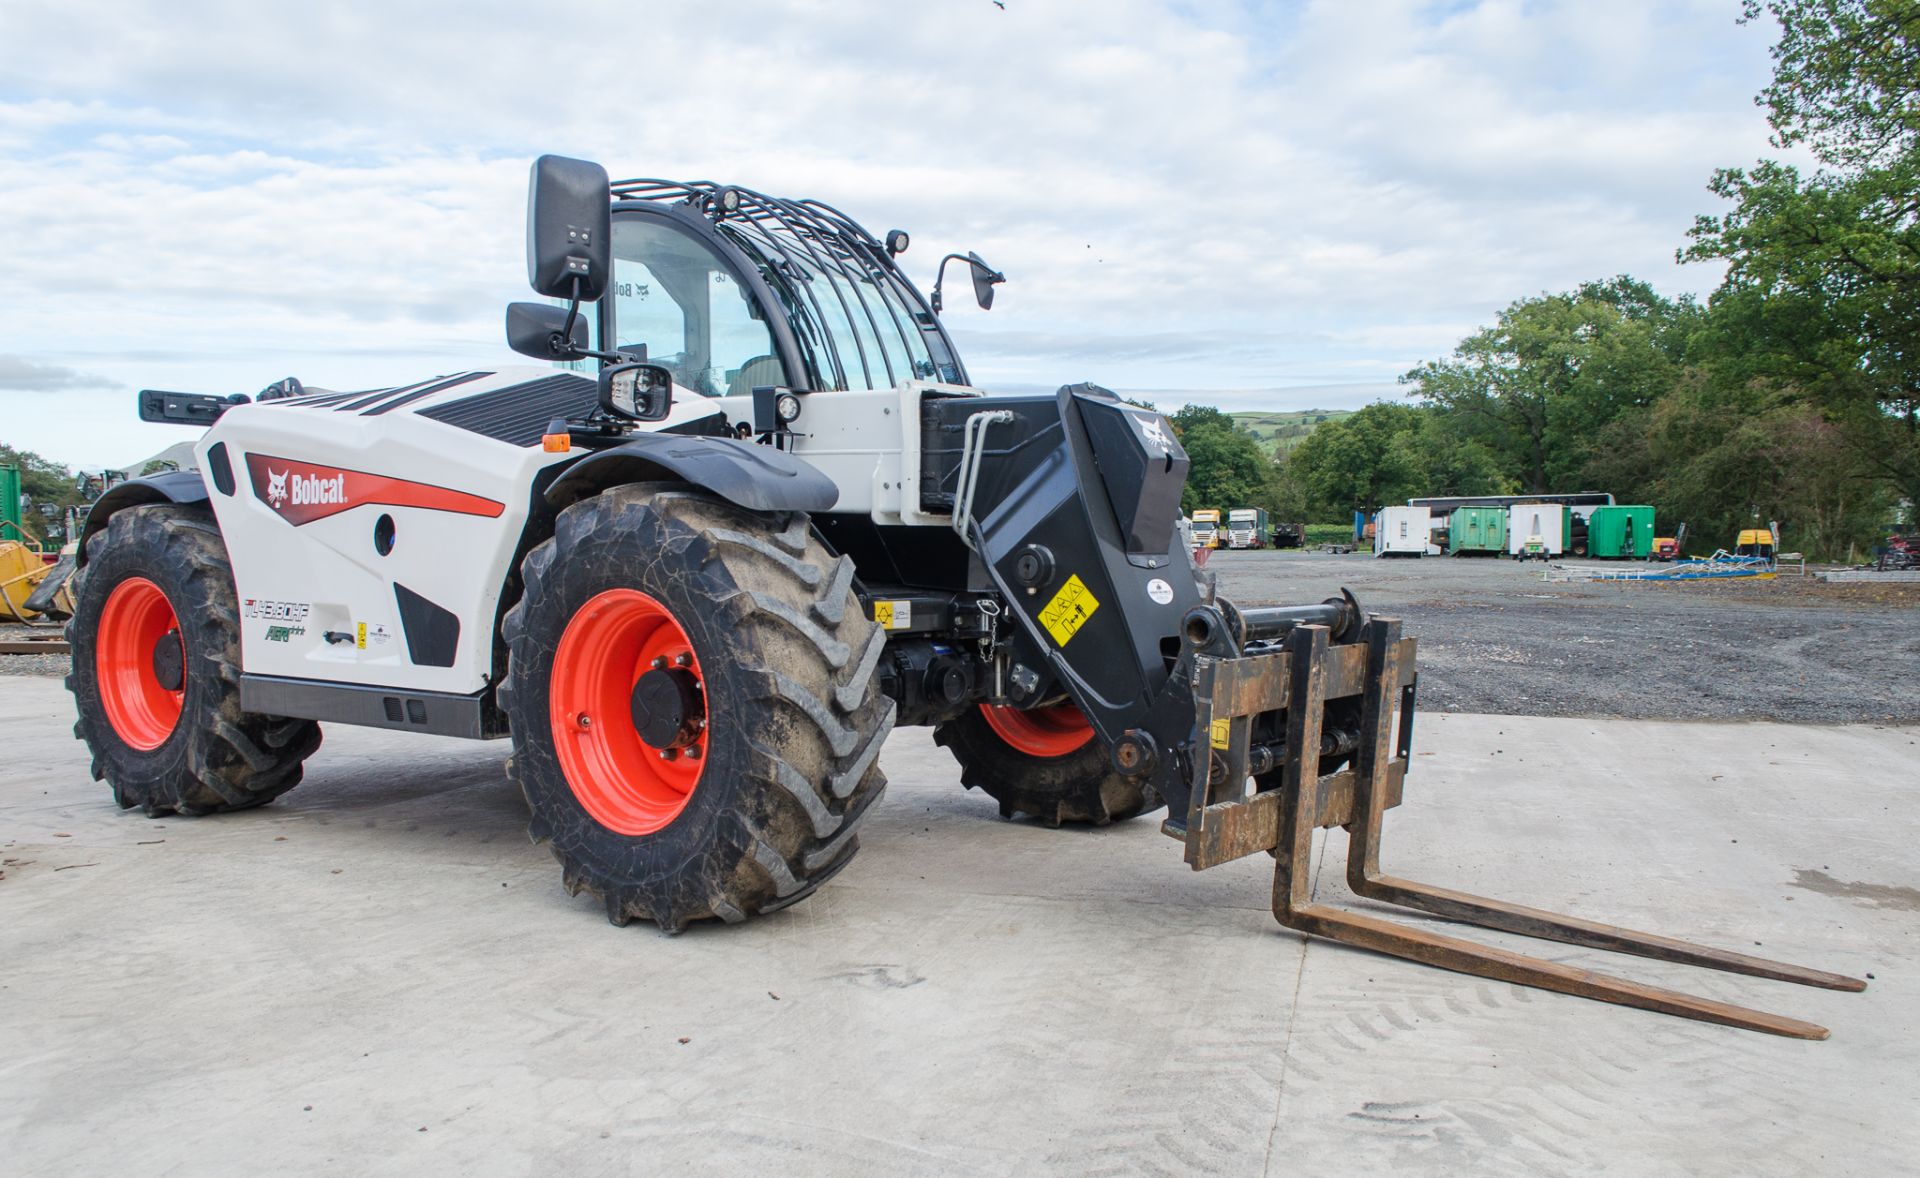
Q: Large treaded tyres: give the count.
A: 3